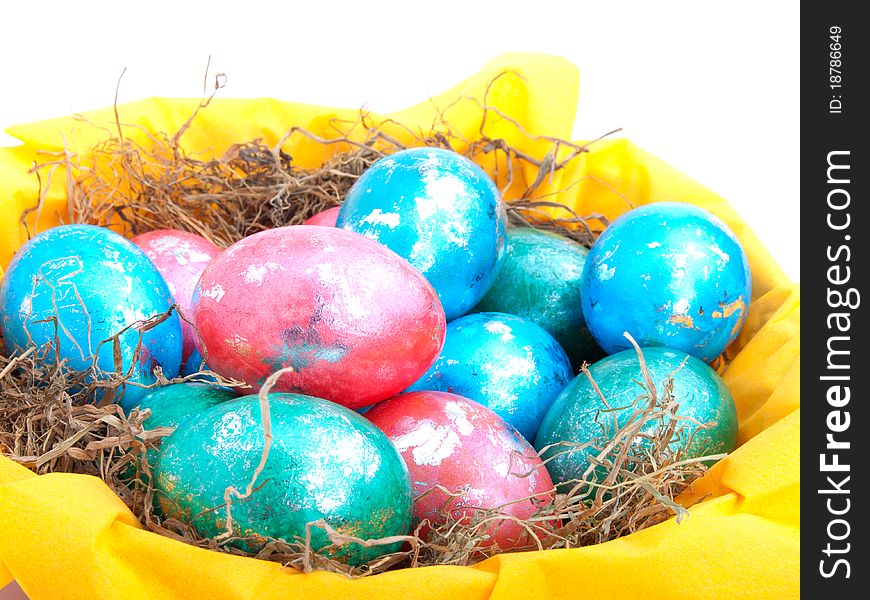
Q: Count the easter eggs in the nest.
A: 13